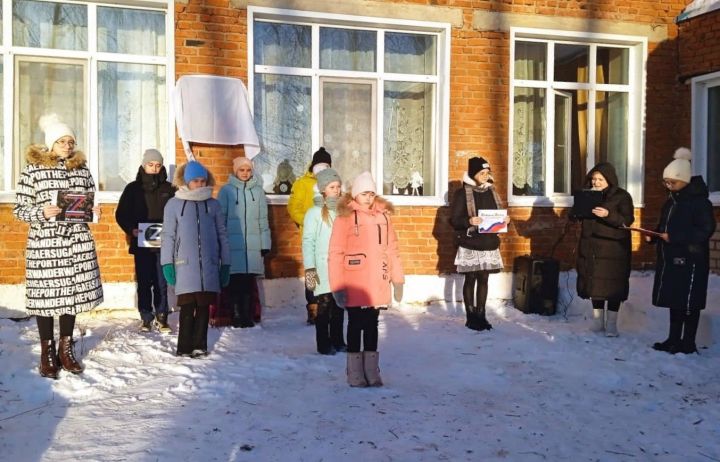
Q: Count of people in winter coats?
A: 10